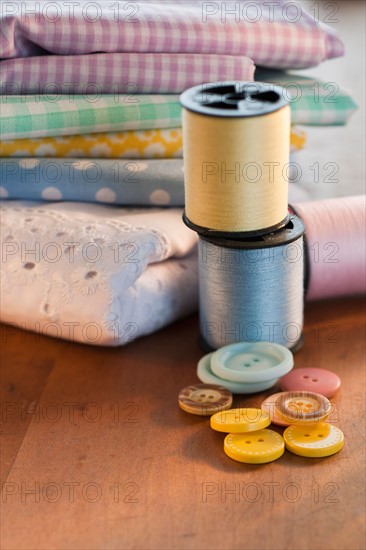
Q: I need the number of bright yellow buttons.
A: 3